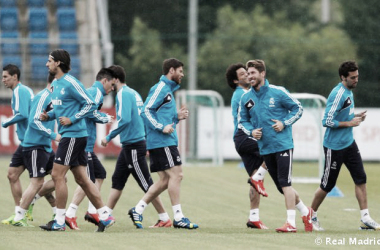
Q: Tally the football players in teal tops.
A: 9